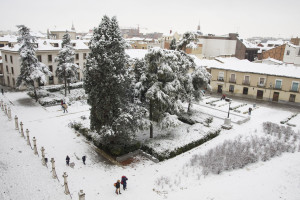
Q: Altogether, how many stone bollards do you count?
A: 11